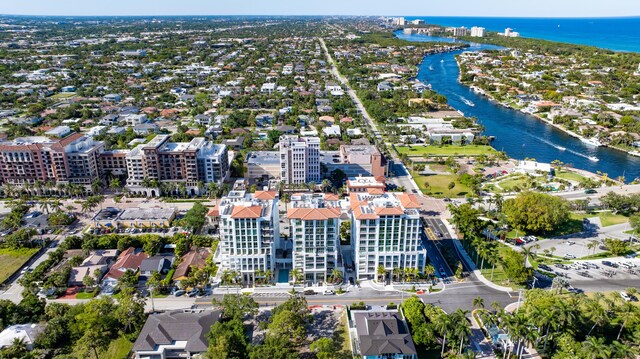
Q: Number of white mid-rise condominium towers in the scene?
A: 3